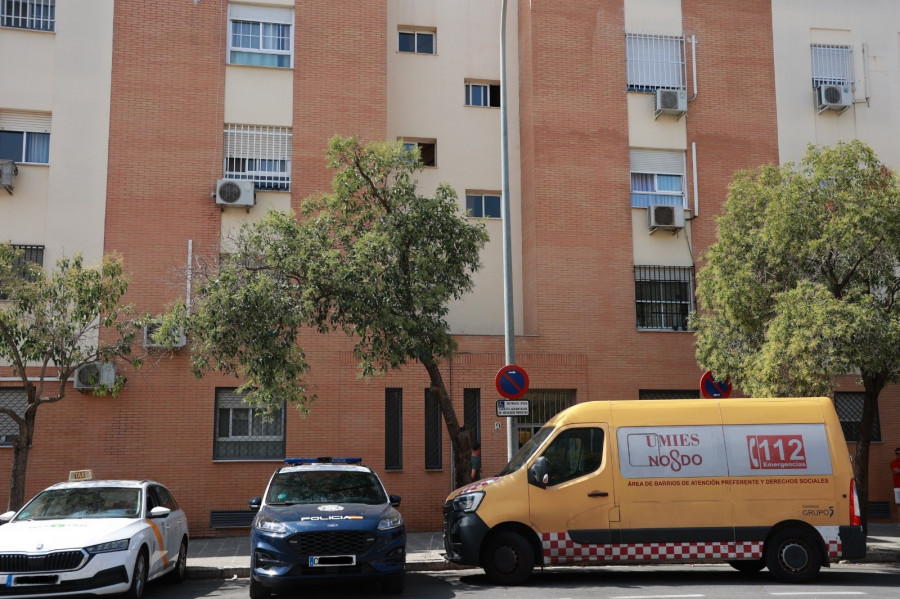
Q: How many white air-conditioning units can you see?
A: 7